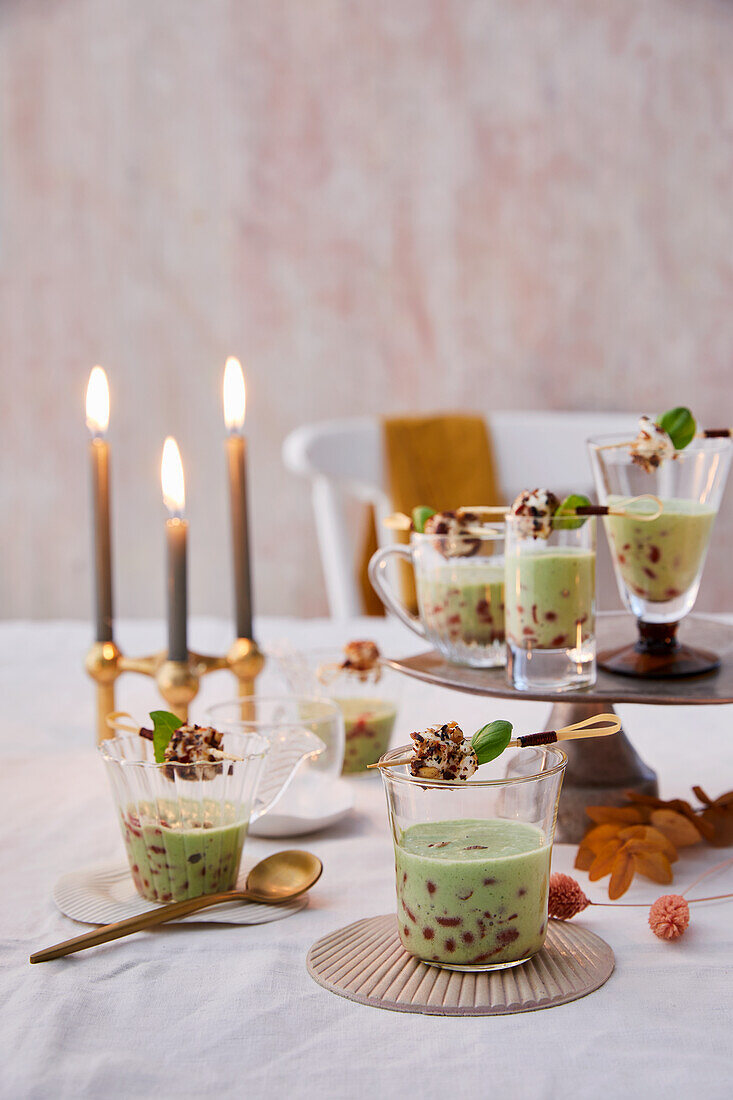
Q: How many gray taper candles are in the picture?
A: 3